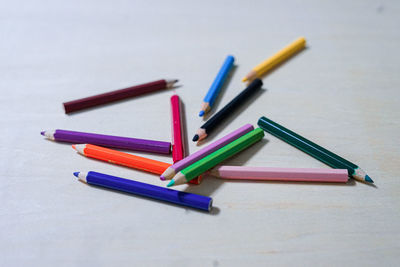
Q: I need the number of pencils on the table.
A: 12